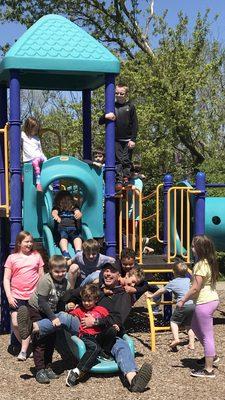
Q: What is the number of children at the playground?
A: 13